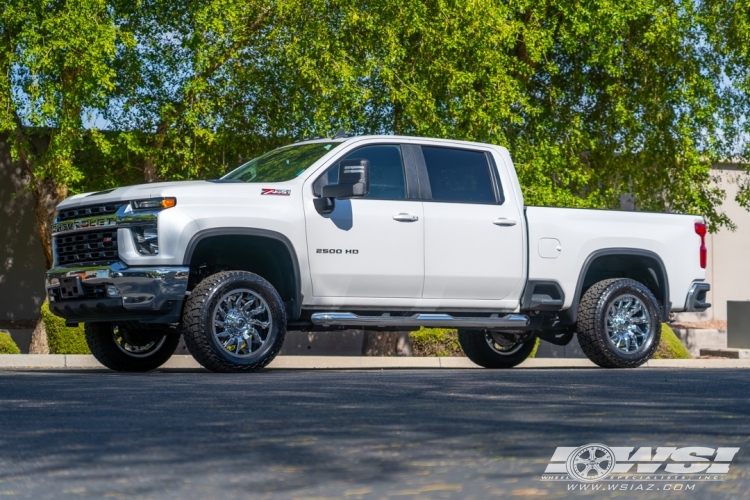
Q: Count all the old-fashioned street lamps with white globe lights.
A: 0